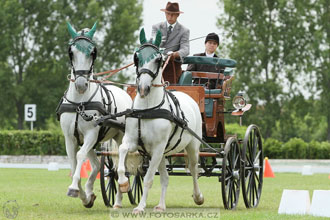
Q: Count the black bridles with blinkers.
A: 2